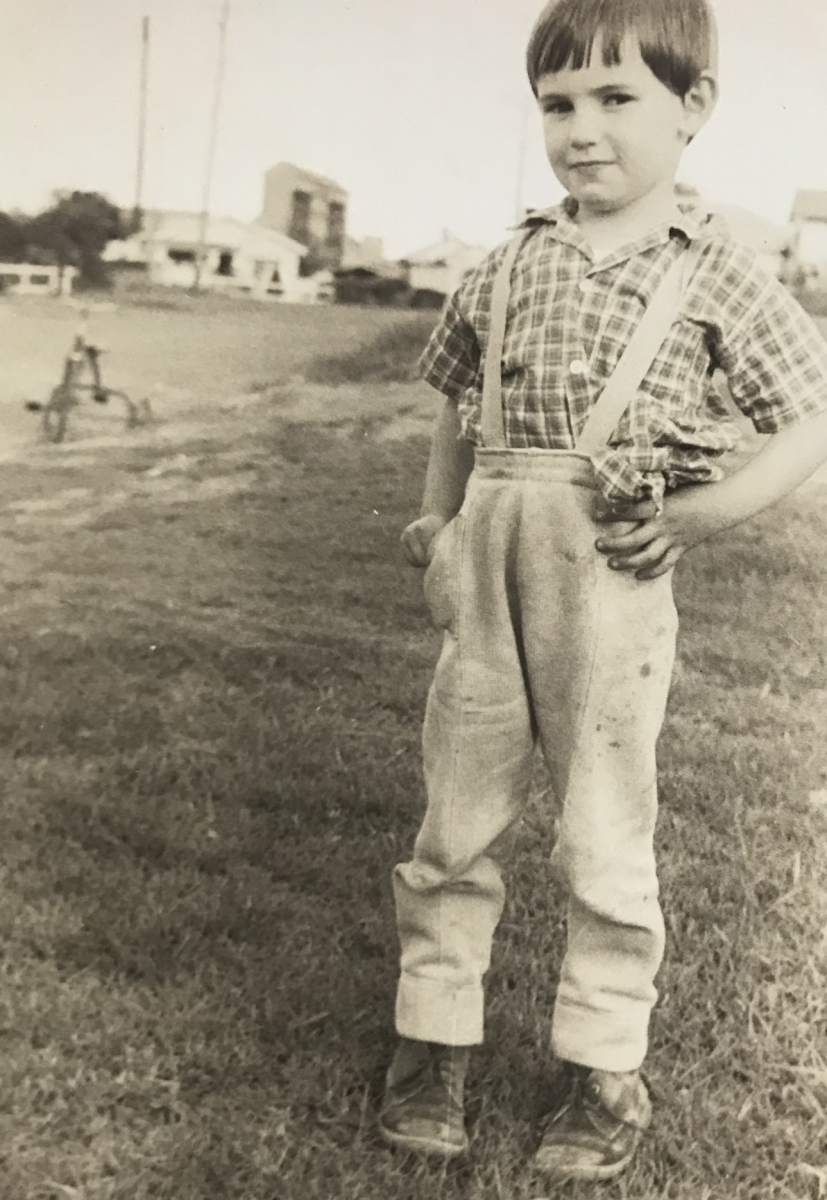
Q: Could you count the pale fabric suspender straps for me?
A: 2